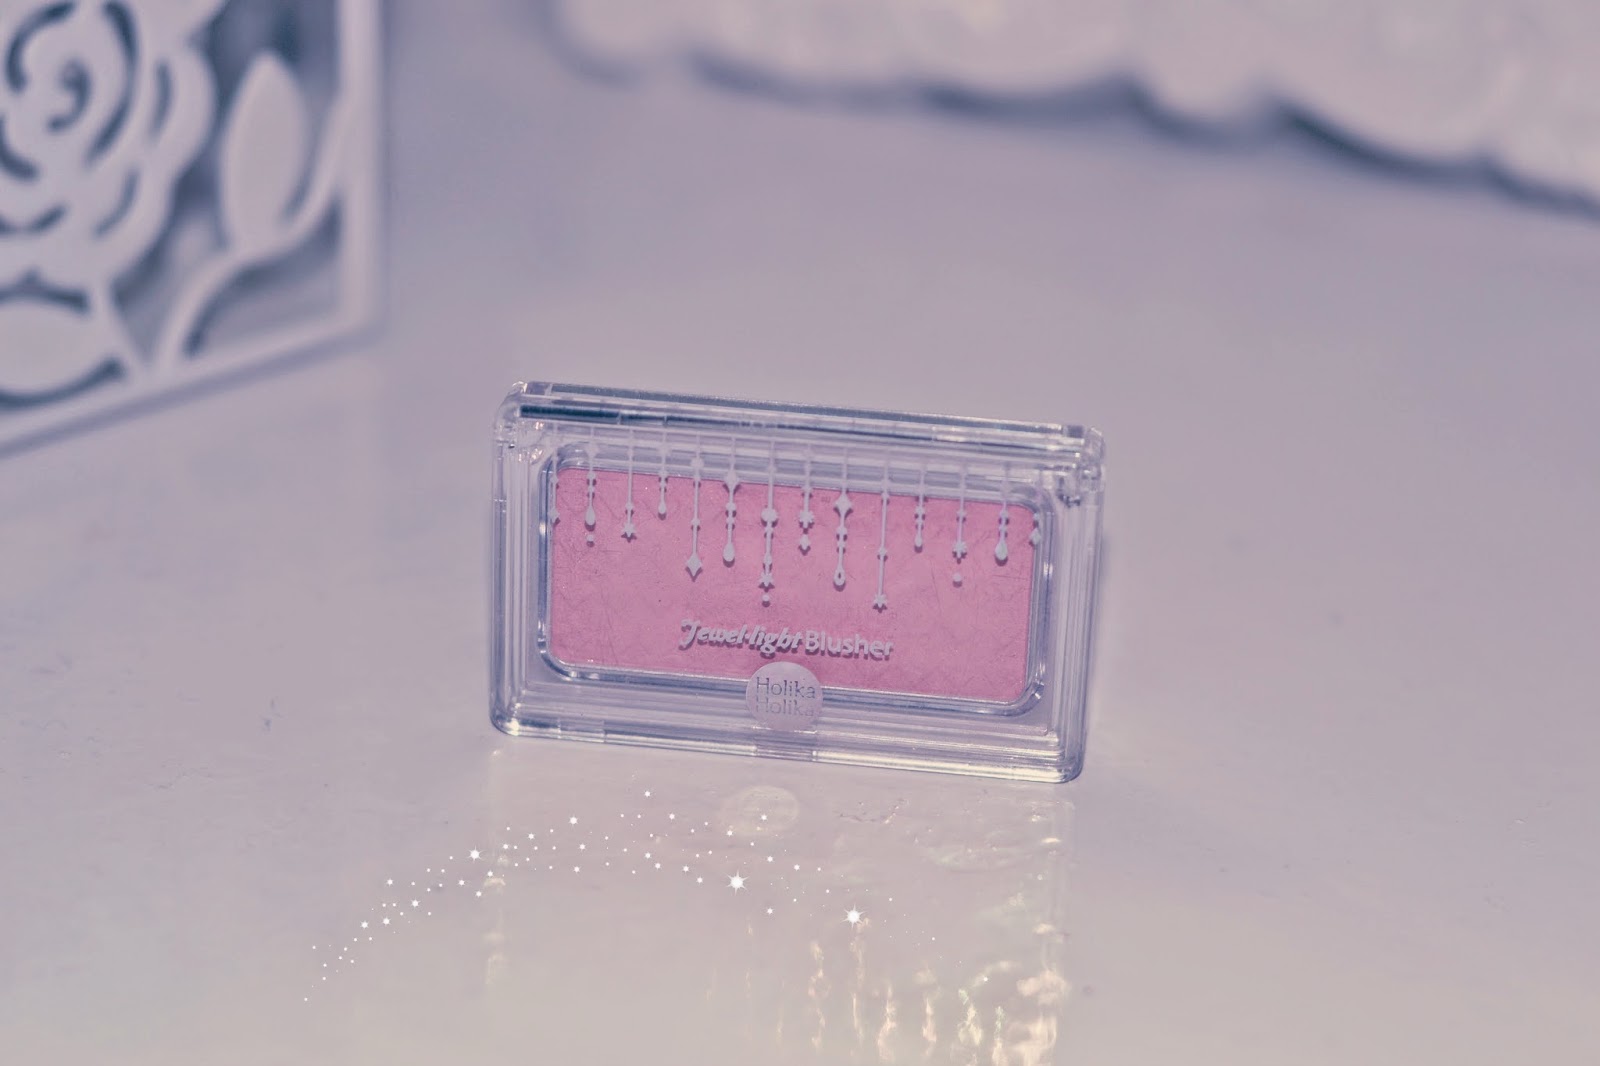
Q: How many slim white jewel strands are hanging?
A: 14